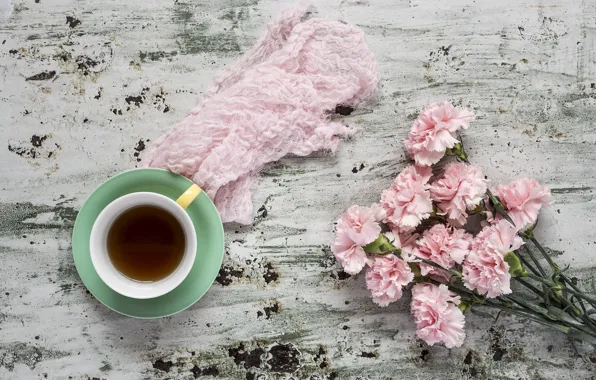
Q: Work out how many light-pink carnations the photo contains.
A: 9